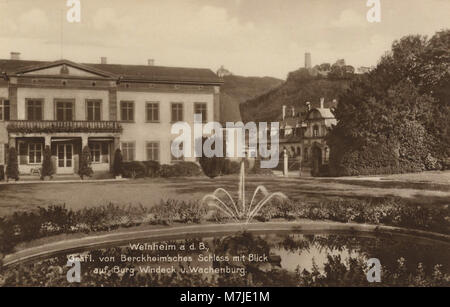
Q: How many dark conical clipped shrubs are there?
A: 4